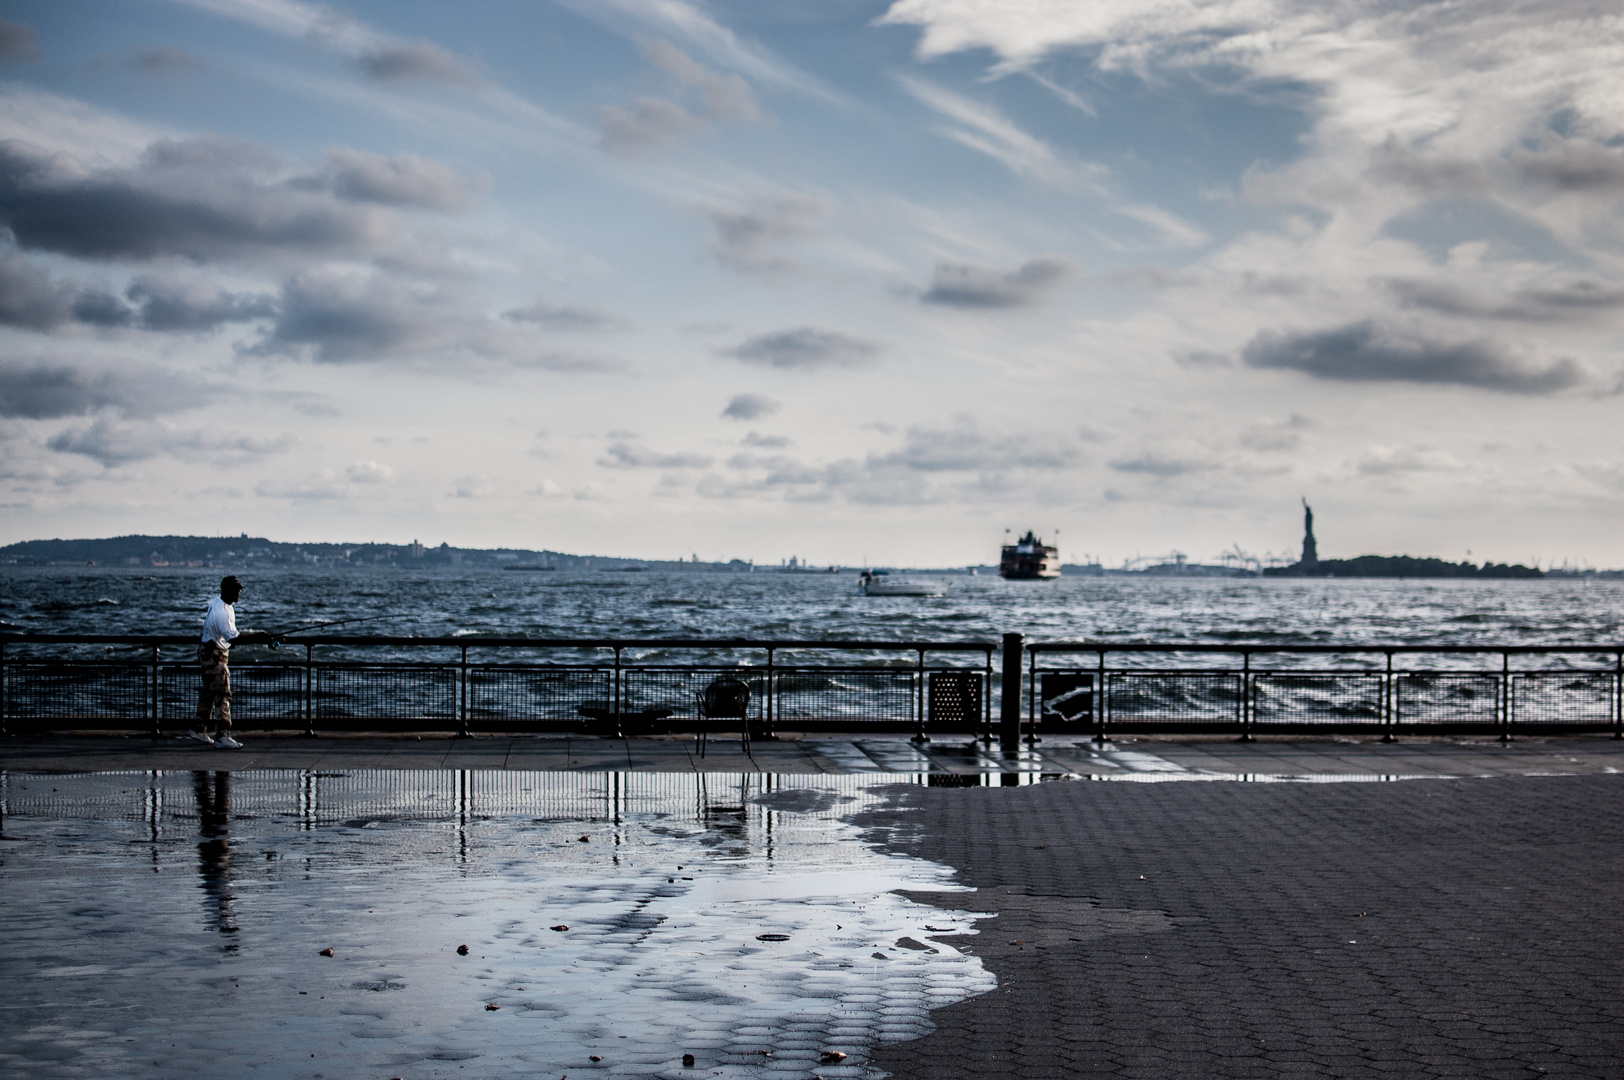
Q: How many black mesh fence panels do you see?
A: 10